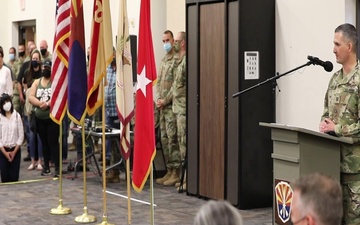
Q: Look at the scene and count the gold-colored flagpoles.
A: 5